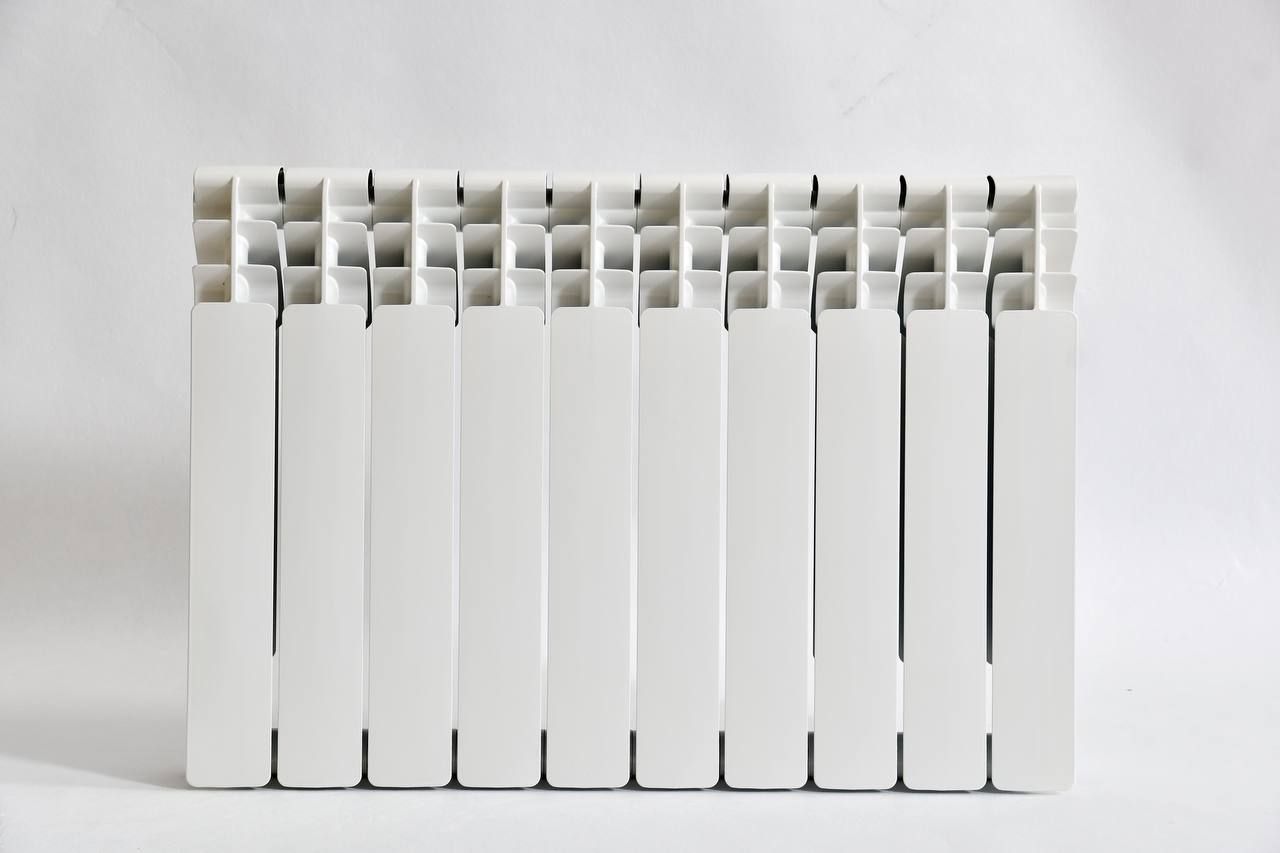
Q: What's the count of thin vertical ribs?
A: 10